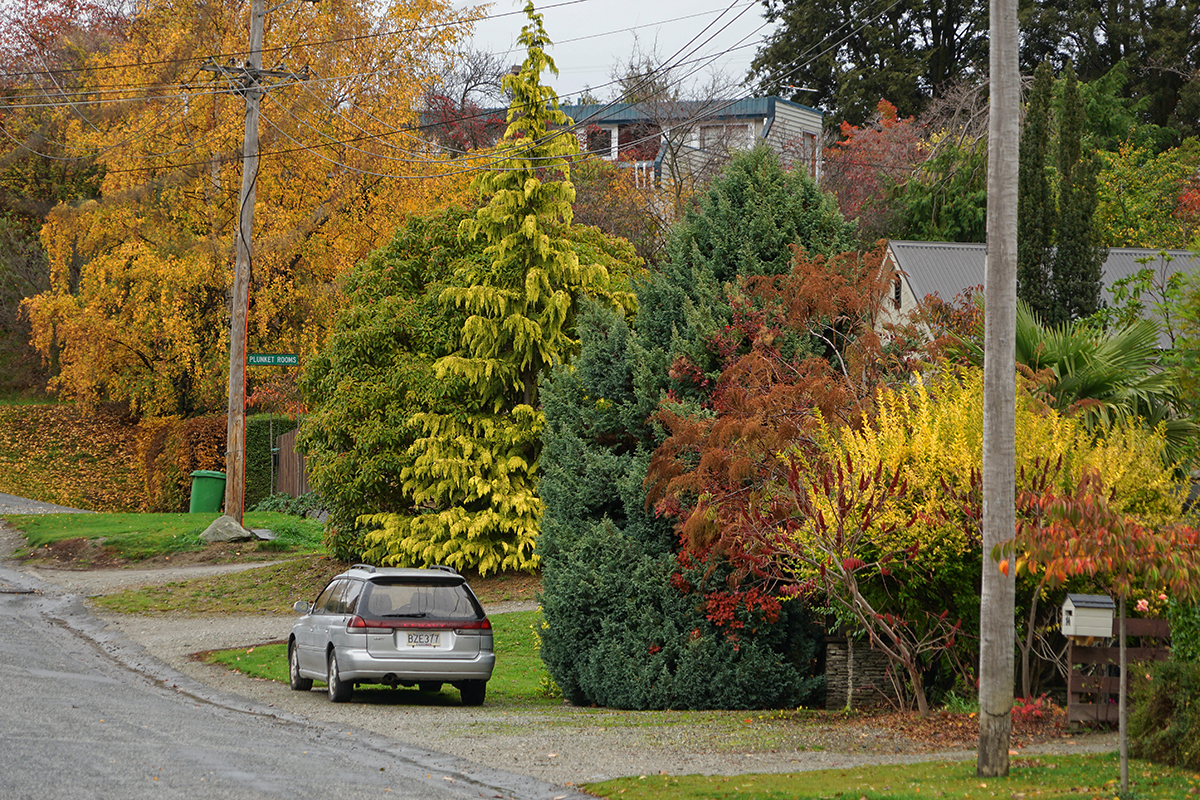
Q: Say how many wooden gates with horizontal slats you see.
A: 1